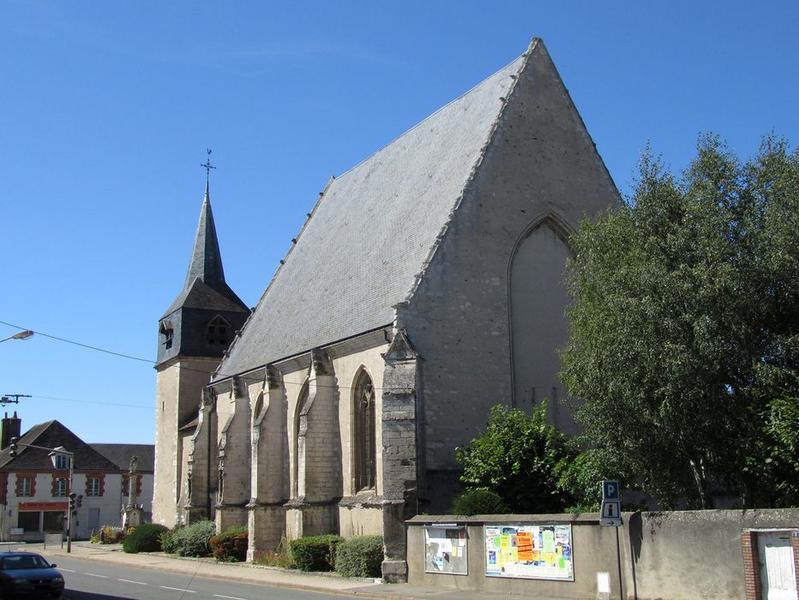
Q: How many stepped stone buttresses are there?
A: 5